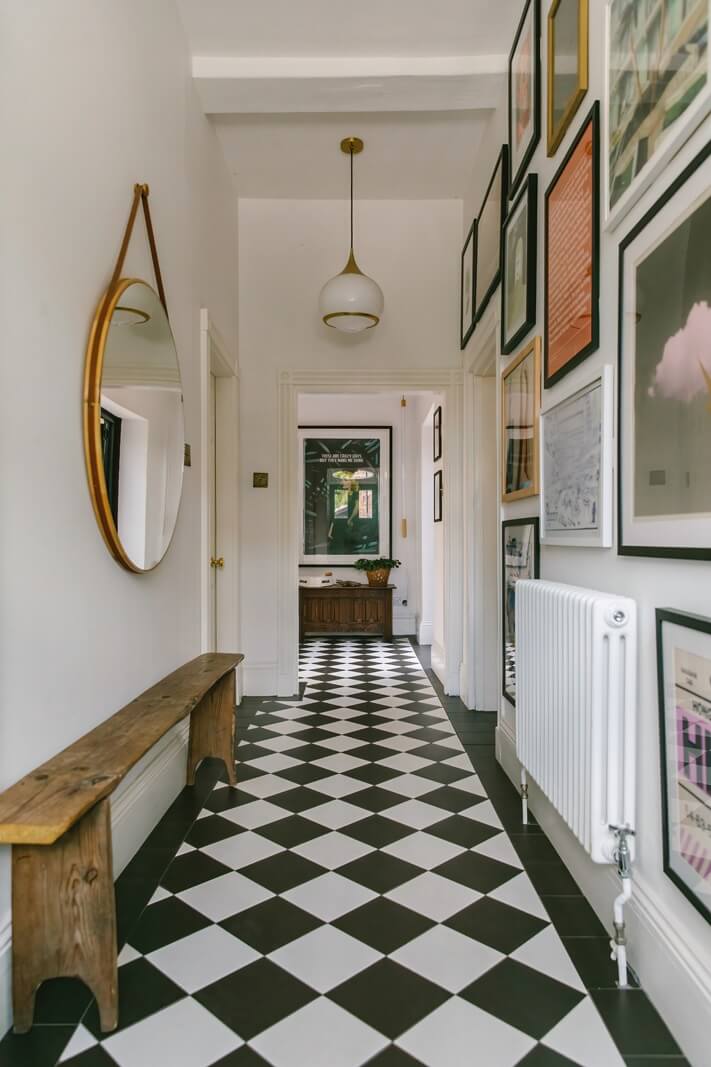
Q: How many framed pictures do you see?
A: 15